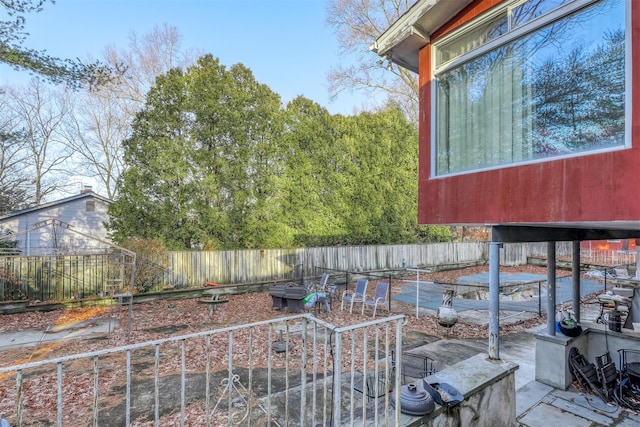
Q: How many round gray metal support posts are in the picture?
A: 3